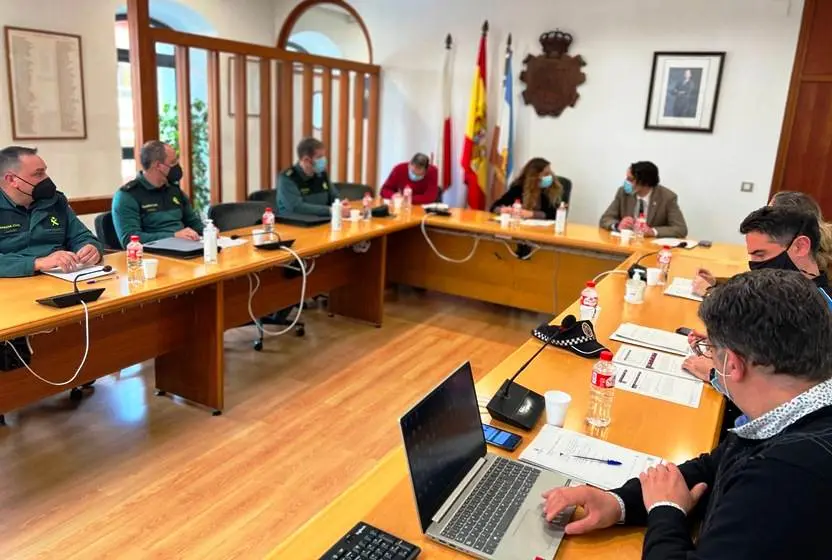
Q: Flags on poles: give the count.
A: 3